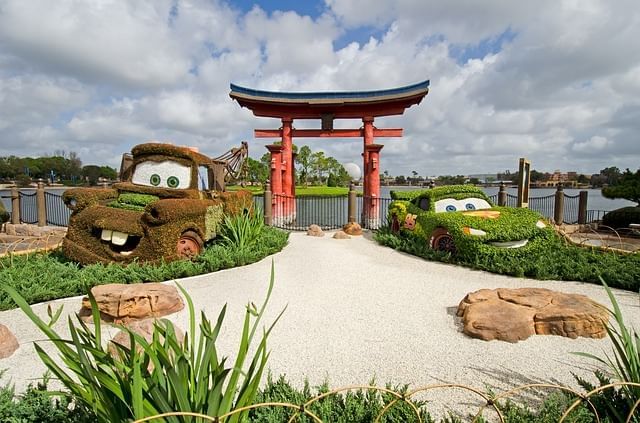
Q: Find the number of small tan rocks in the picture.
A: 3